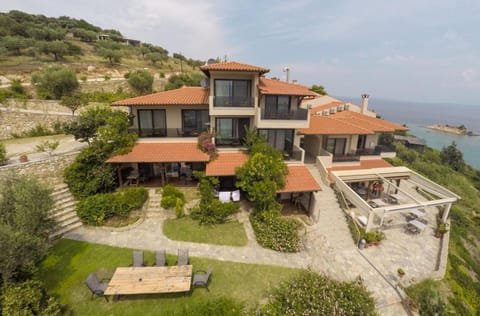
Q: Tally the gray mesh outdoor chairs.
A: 5